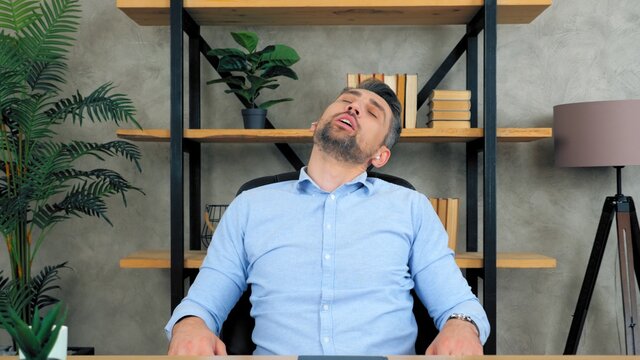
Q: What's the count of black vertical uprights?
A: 4